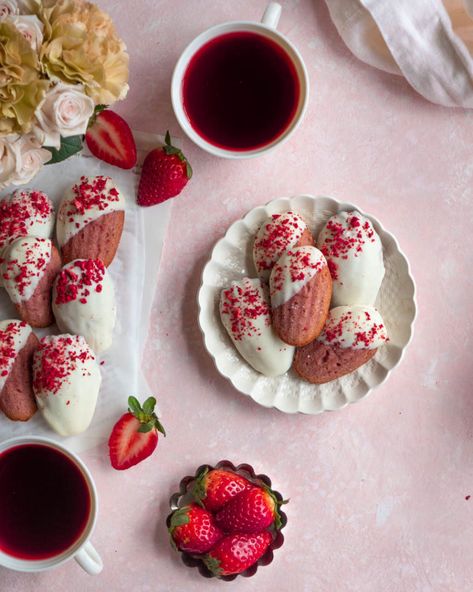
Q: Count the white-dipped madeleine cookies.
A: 11